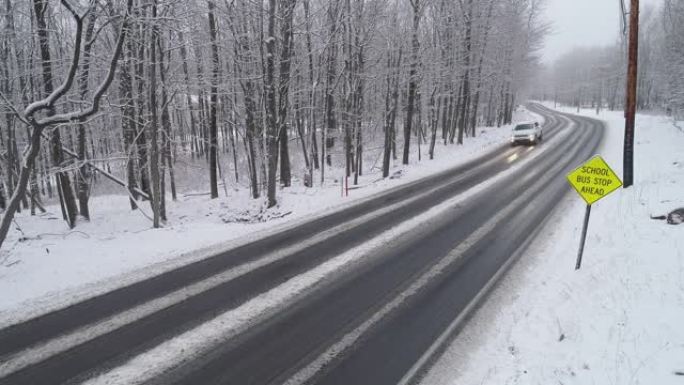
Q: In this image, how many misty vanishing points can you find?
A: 1